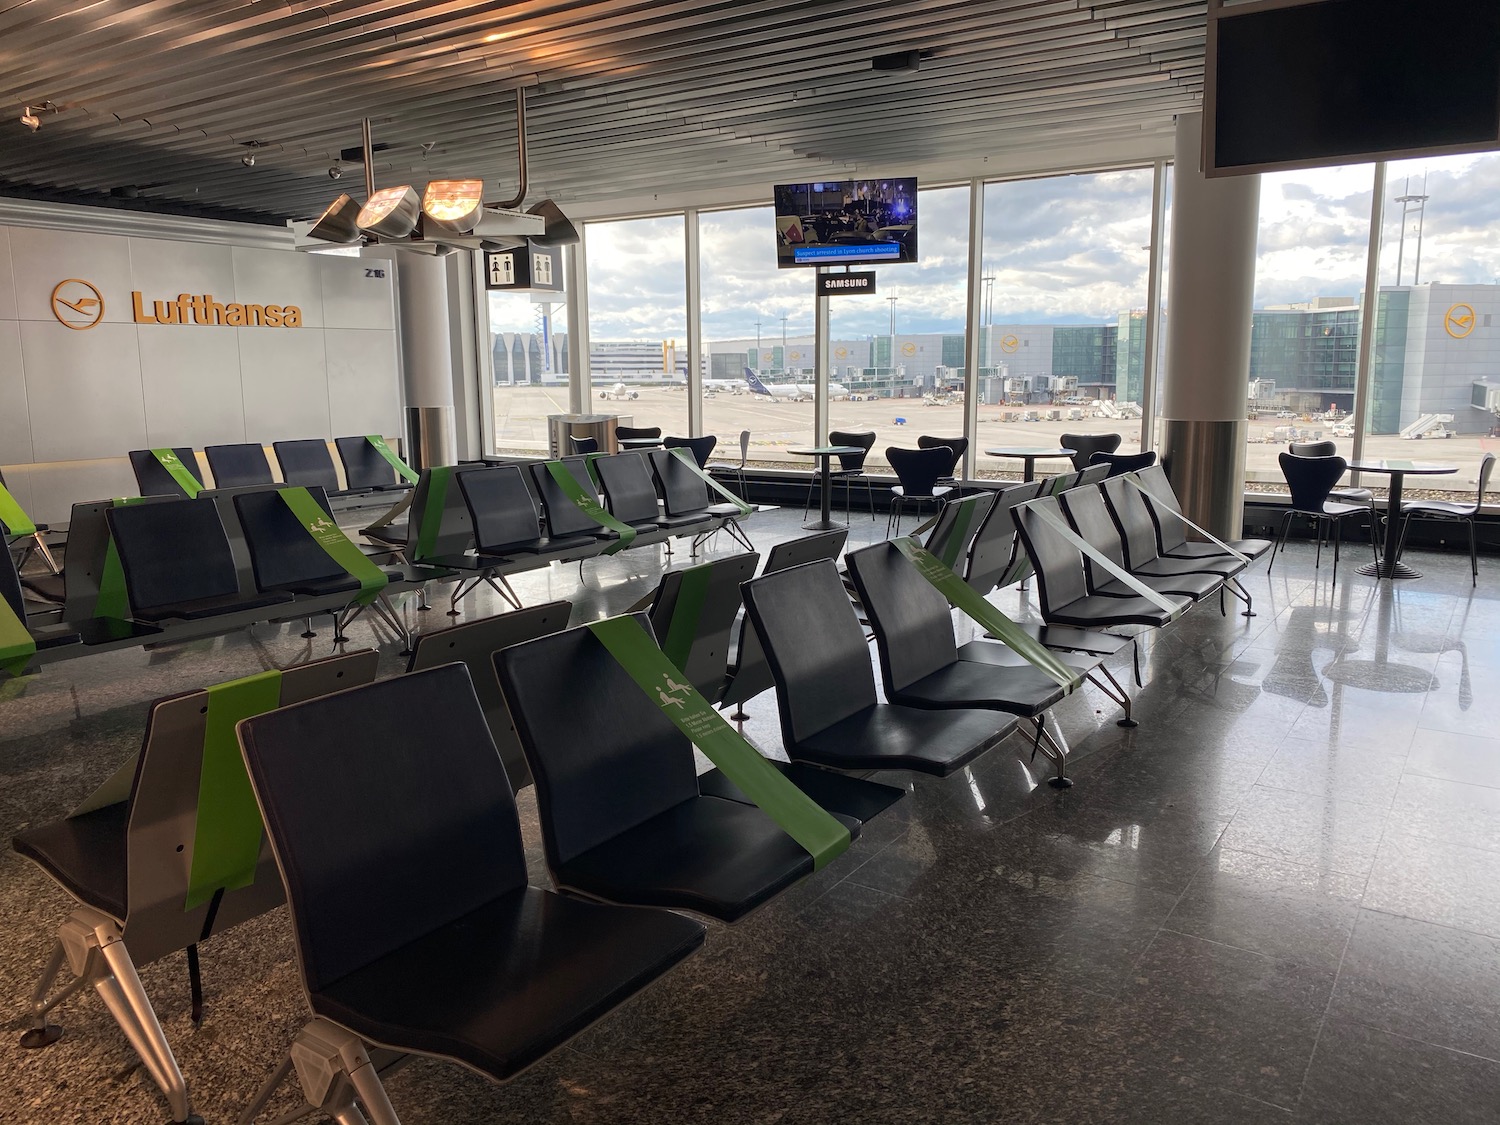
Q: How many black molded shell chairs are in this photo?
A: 12